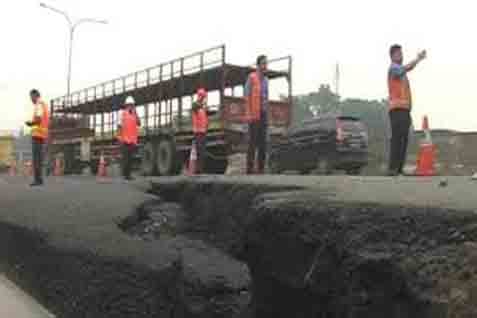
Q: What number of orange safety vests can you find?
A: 5